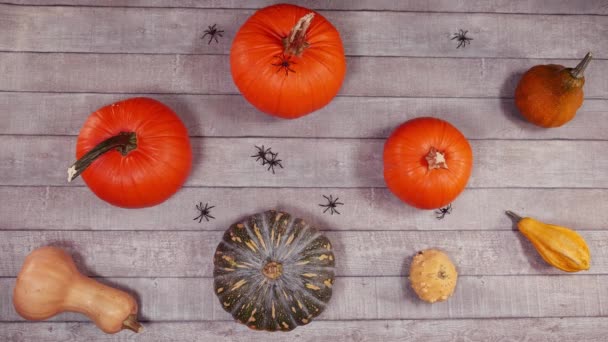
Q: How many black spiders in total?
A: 8